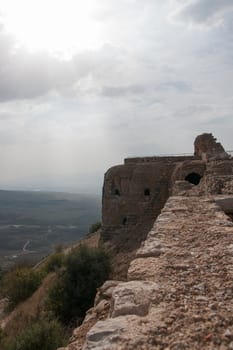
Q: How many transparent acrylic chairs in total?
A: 0